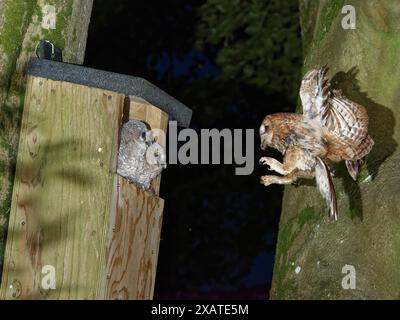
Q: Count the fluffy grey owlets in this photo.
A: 2